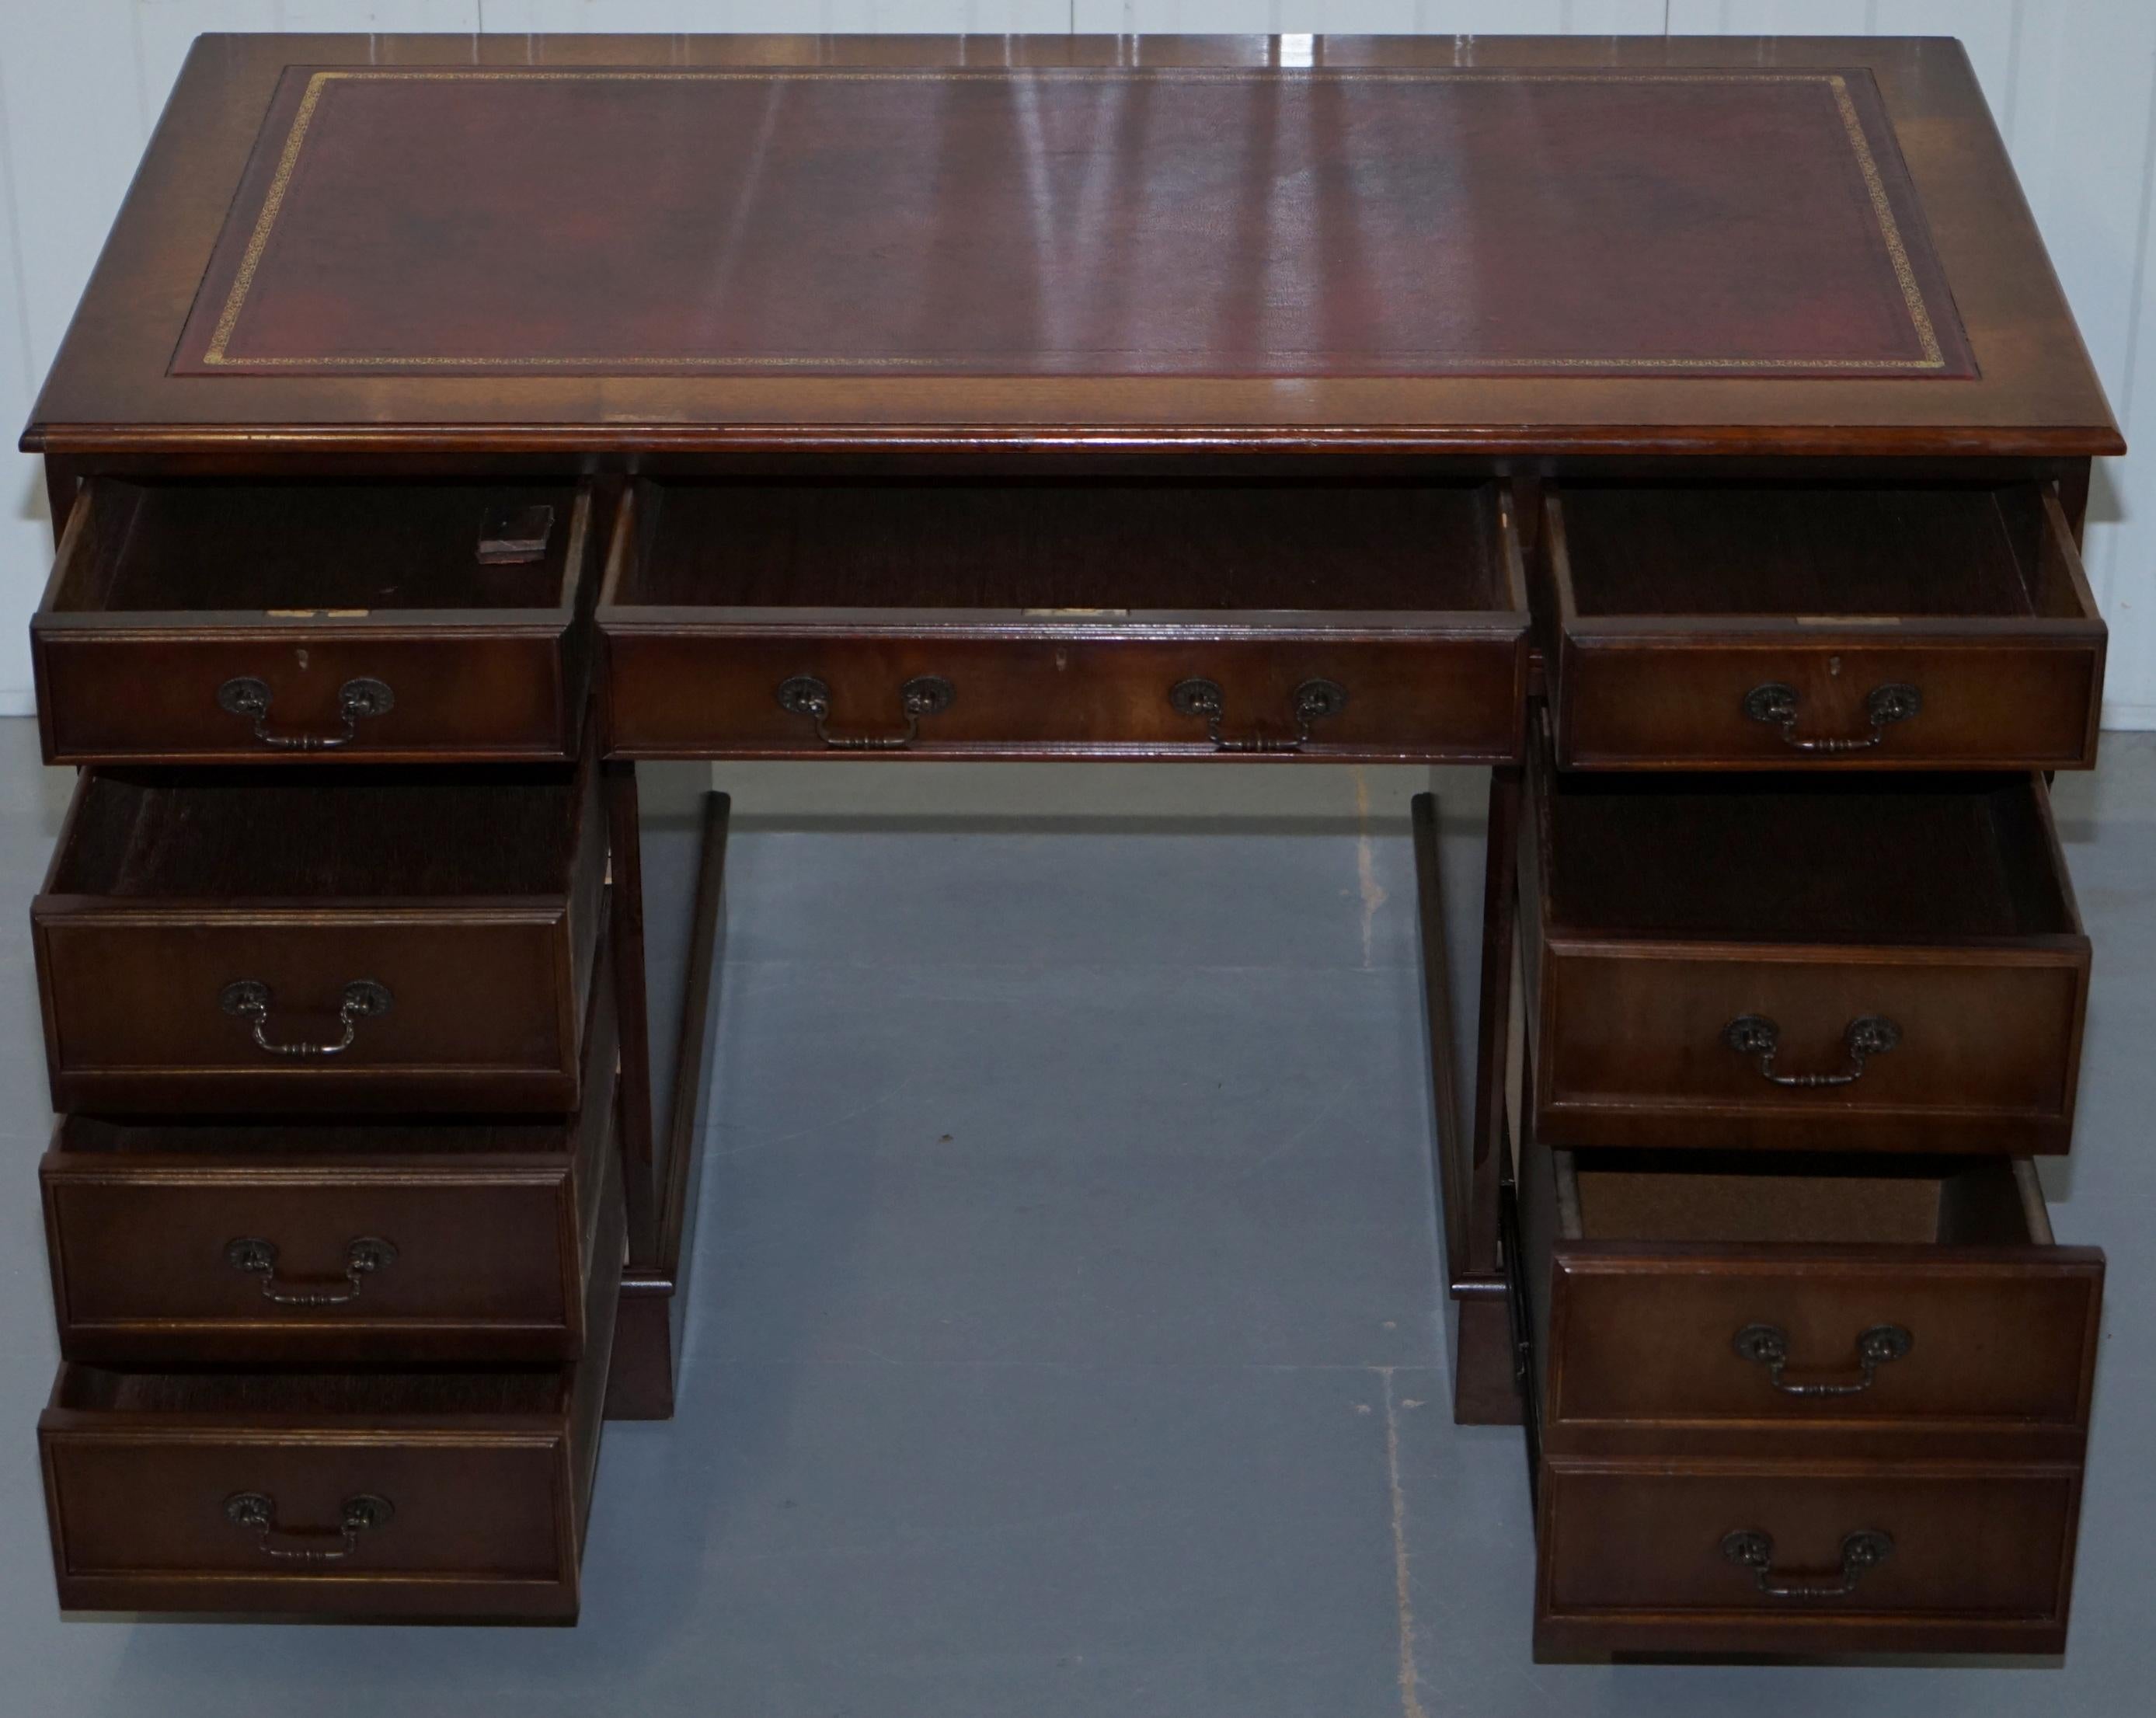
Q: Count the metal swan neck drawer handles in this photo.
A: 10